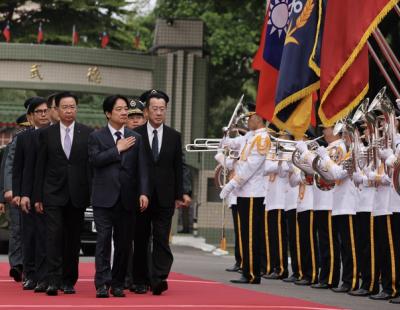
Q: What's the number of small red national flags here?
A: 5